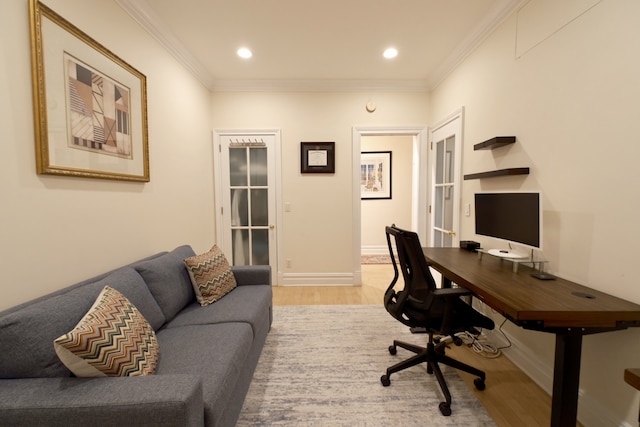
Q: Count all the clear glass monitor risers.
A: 1